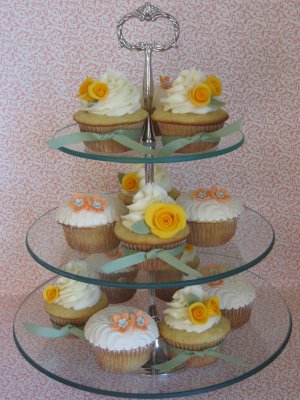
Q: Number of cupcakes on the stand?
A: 13